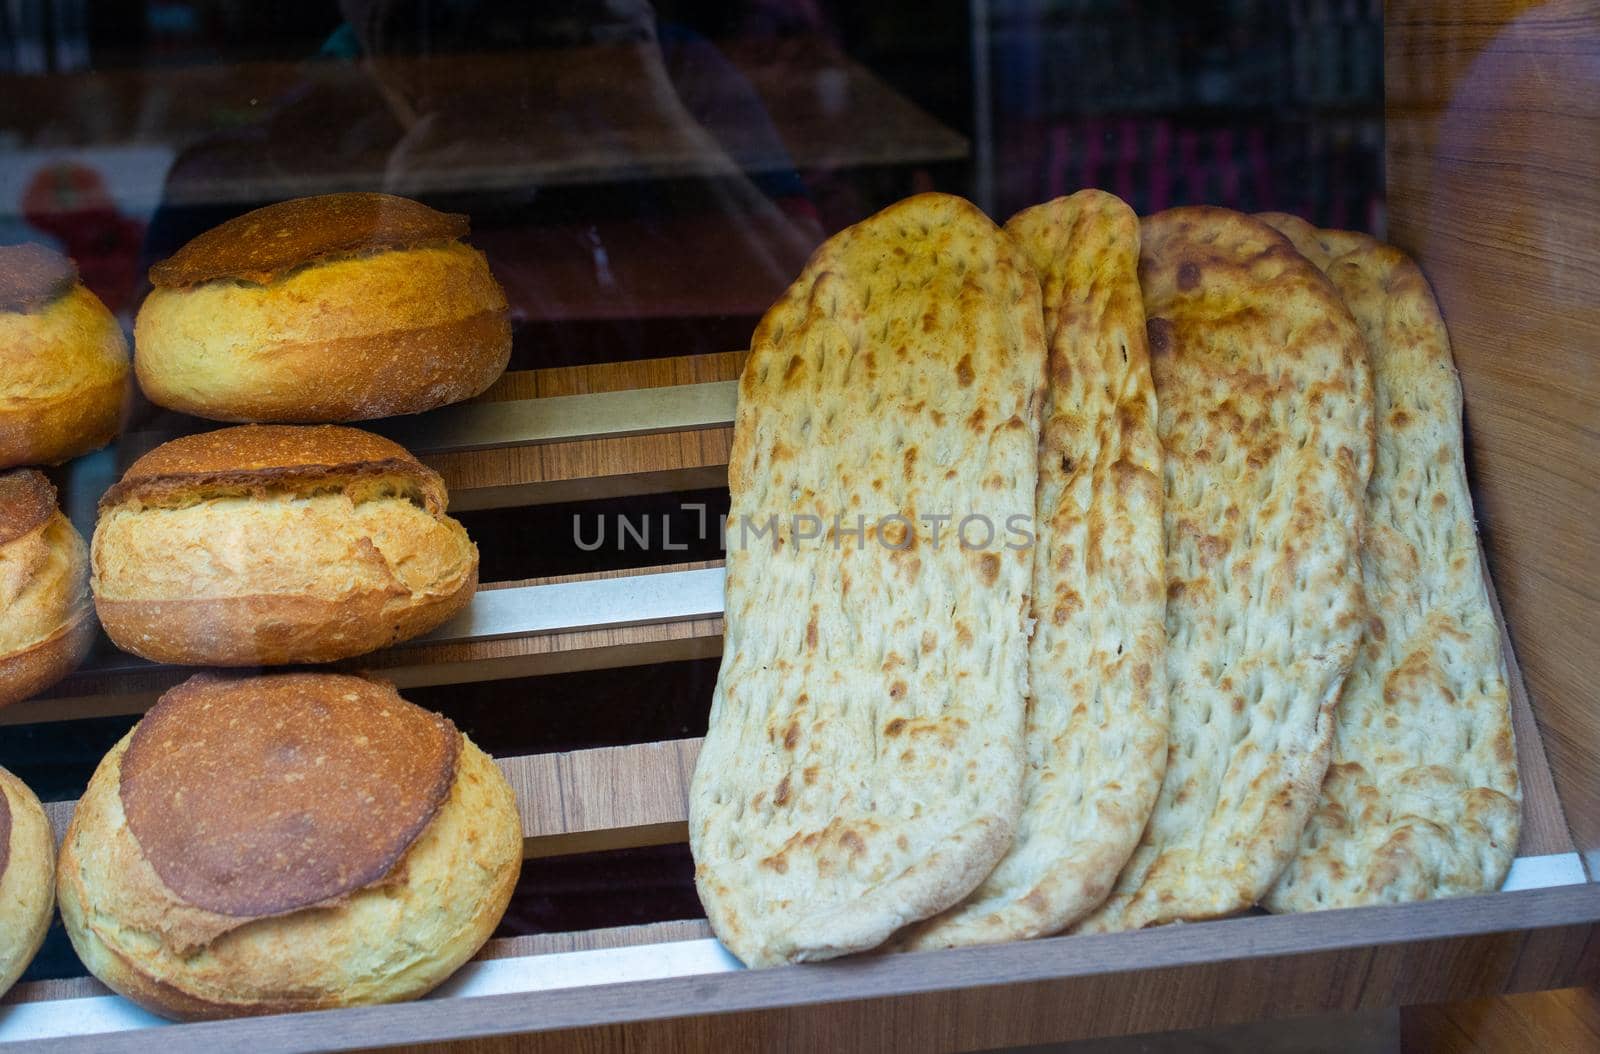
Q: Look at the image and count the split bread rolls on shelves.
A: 6